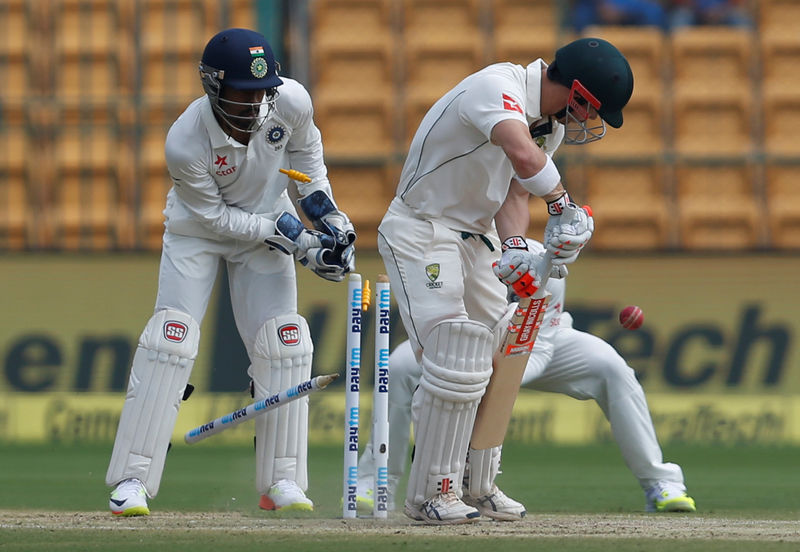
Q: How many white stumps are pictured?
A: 3